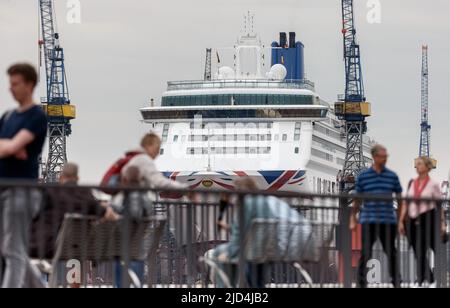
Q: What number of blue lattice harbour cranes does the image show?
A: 3